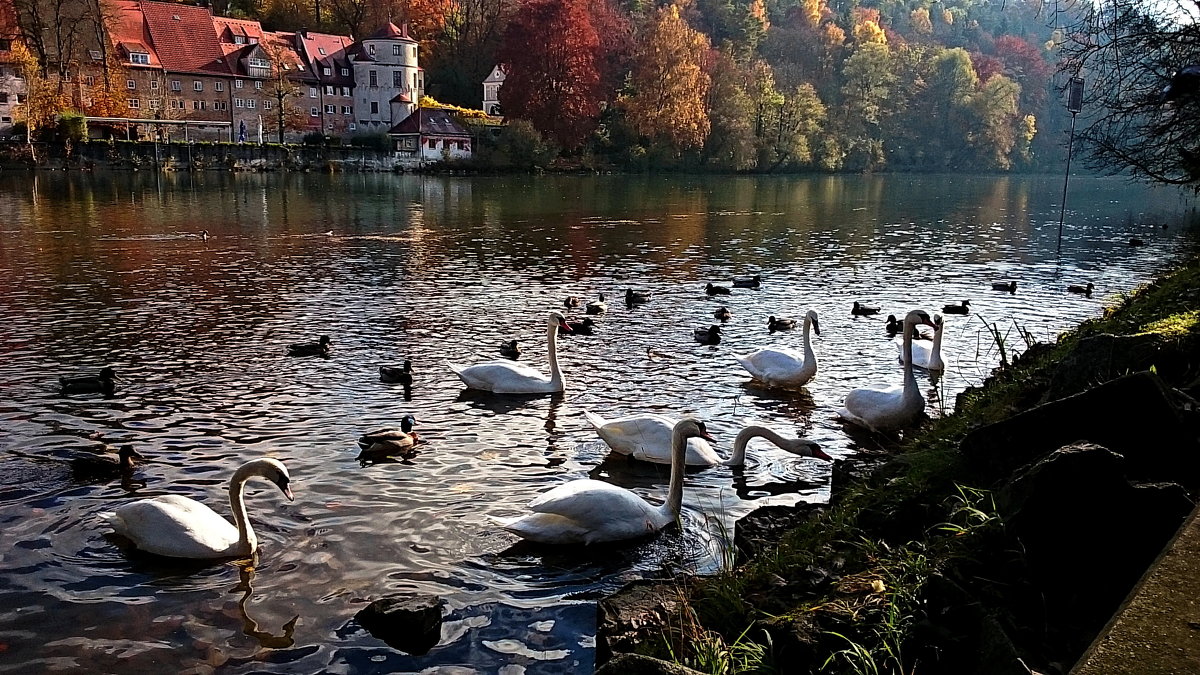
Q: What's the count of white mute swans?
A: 7